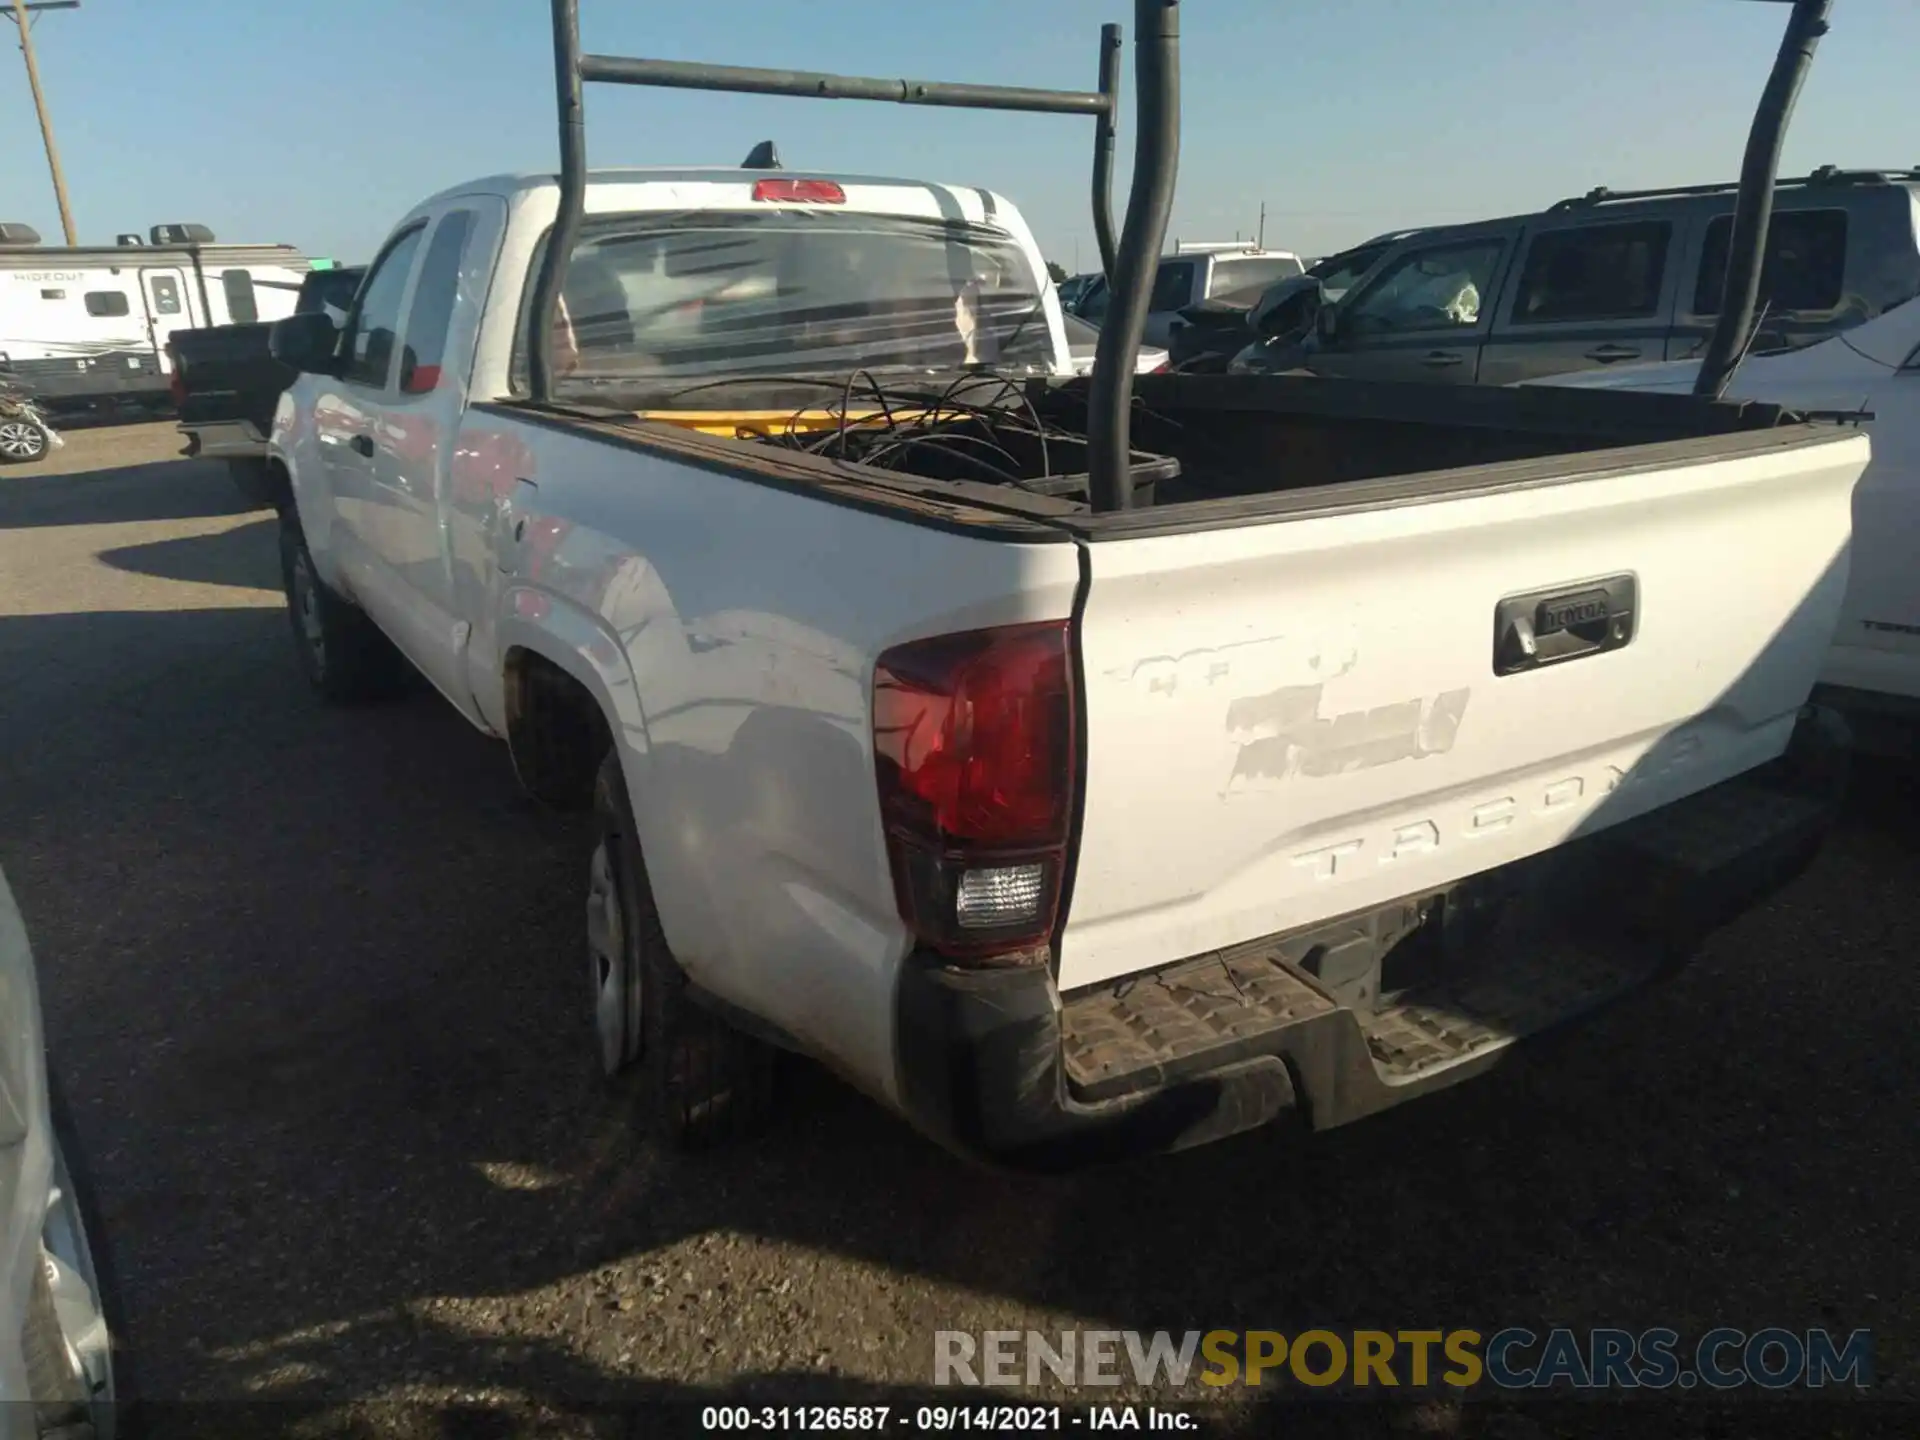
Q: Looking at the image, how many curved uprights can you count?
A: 4